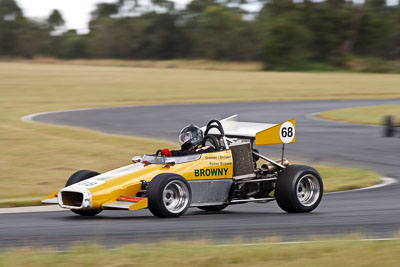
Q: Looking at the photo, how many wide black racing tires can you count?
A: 4